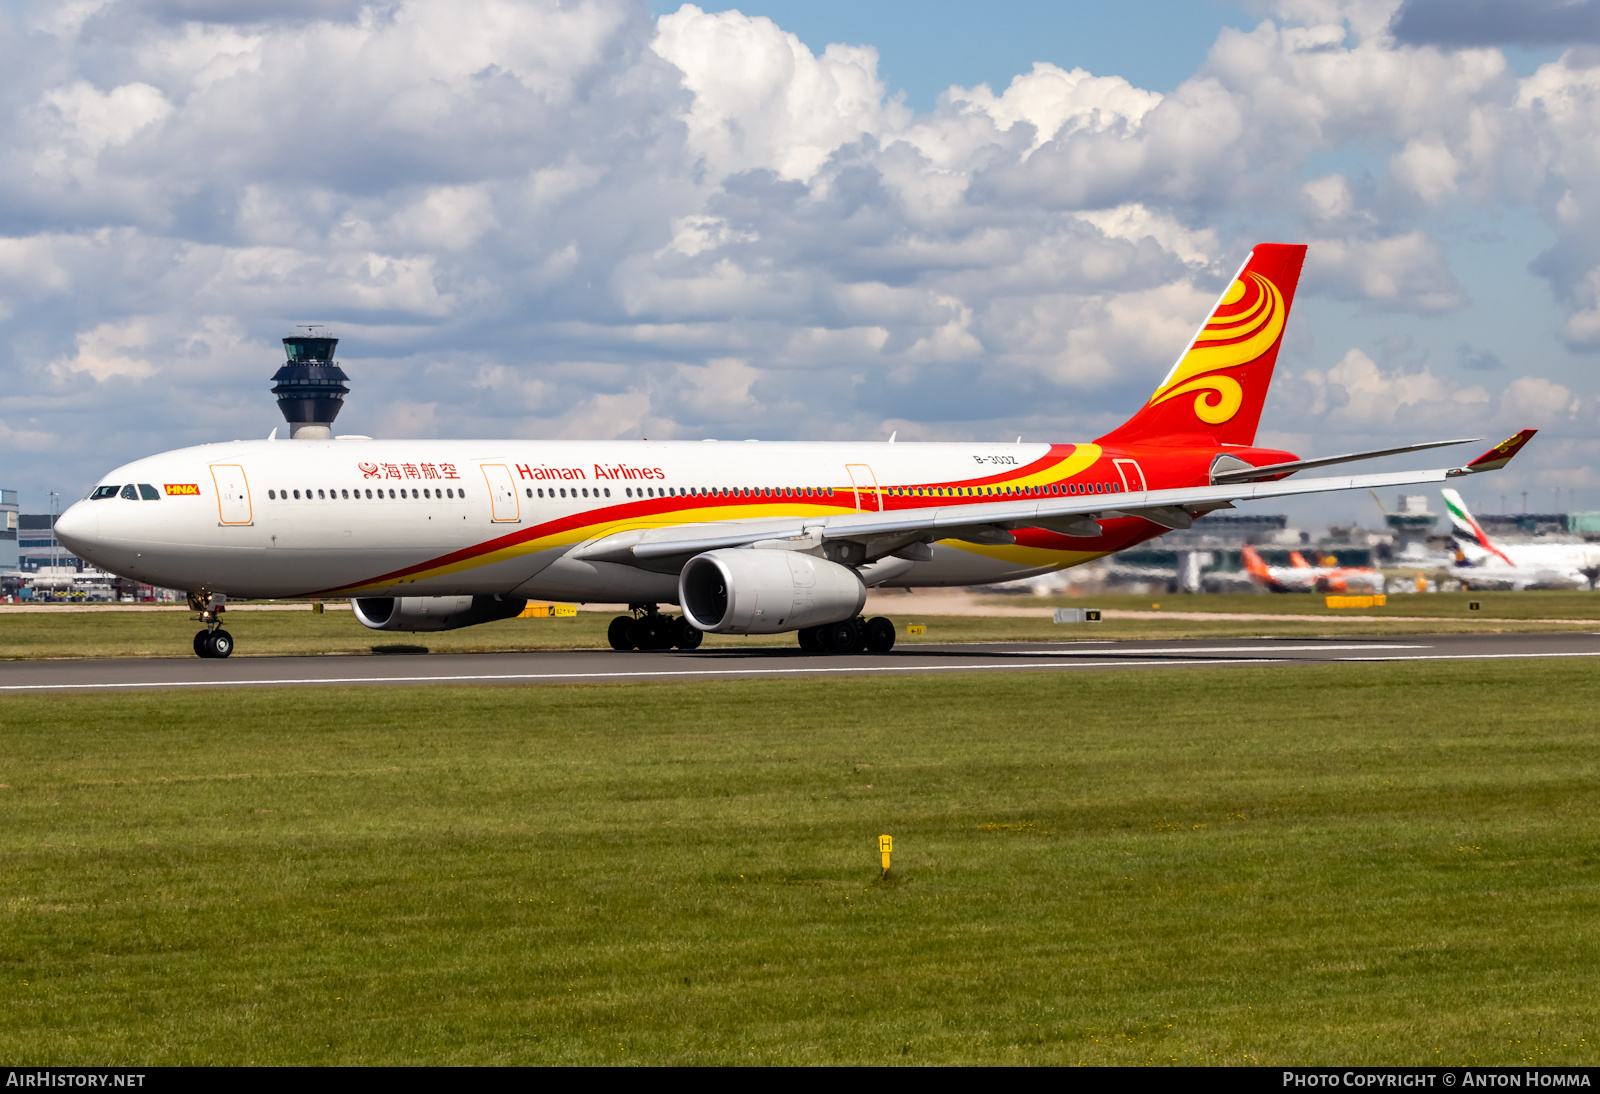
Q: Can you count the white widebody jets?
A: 2